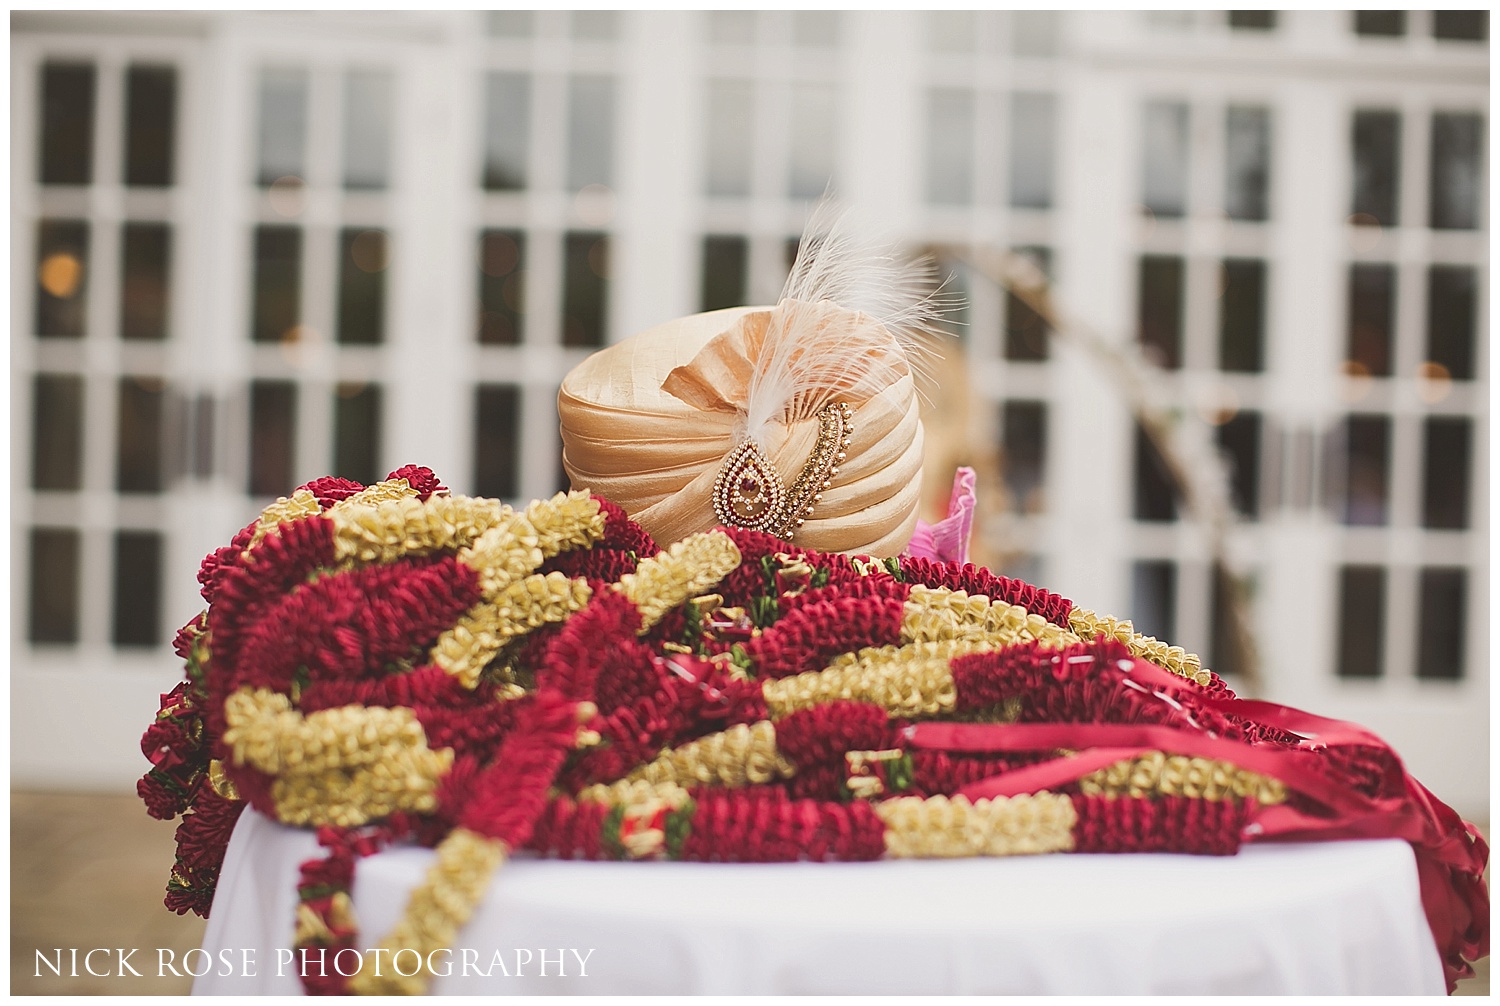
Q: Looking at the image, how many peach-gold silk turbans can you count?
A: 1